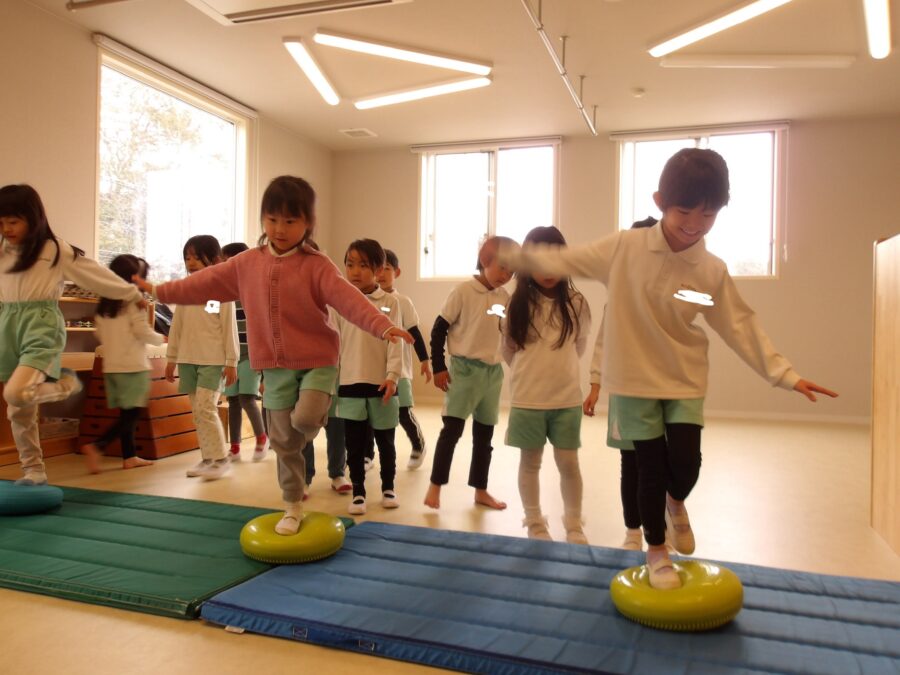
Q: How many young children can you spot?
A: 12